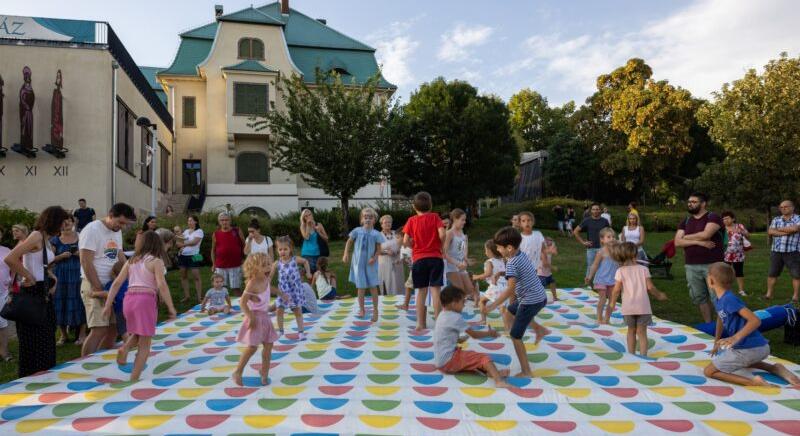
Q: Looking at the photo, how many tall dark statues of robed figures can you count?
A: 3